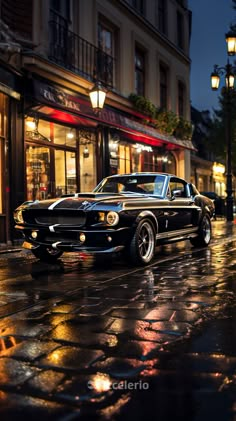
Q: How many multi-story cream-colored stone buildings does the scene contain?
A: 1